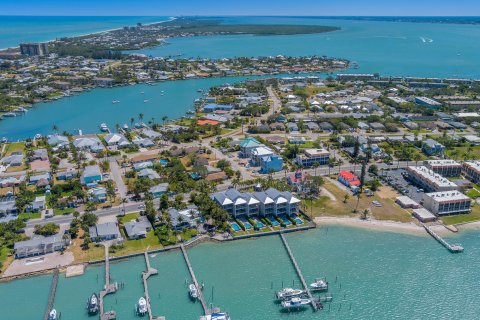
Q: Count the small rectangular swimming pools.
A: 6